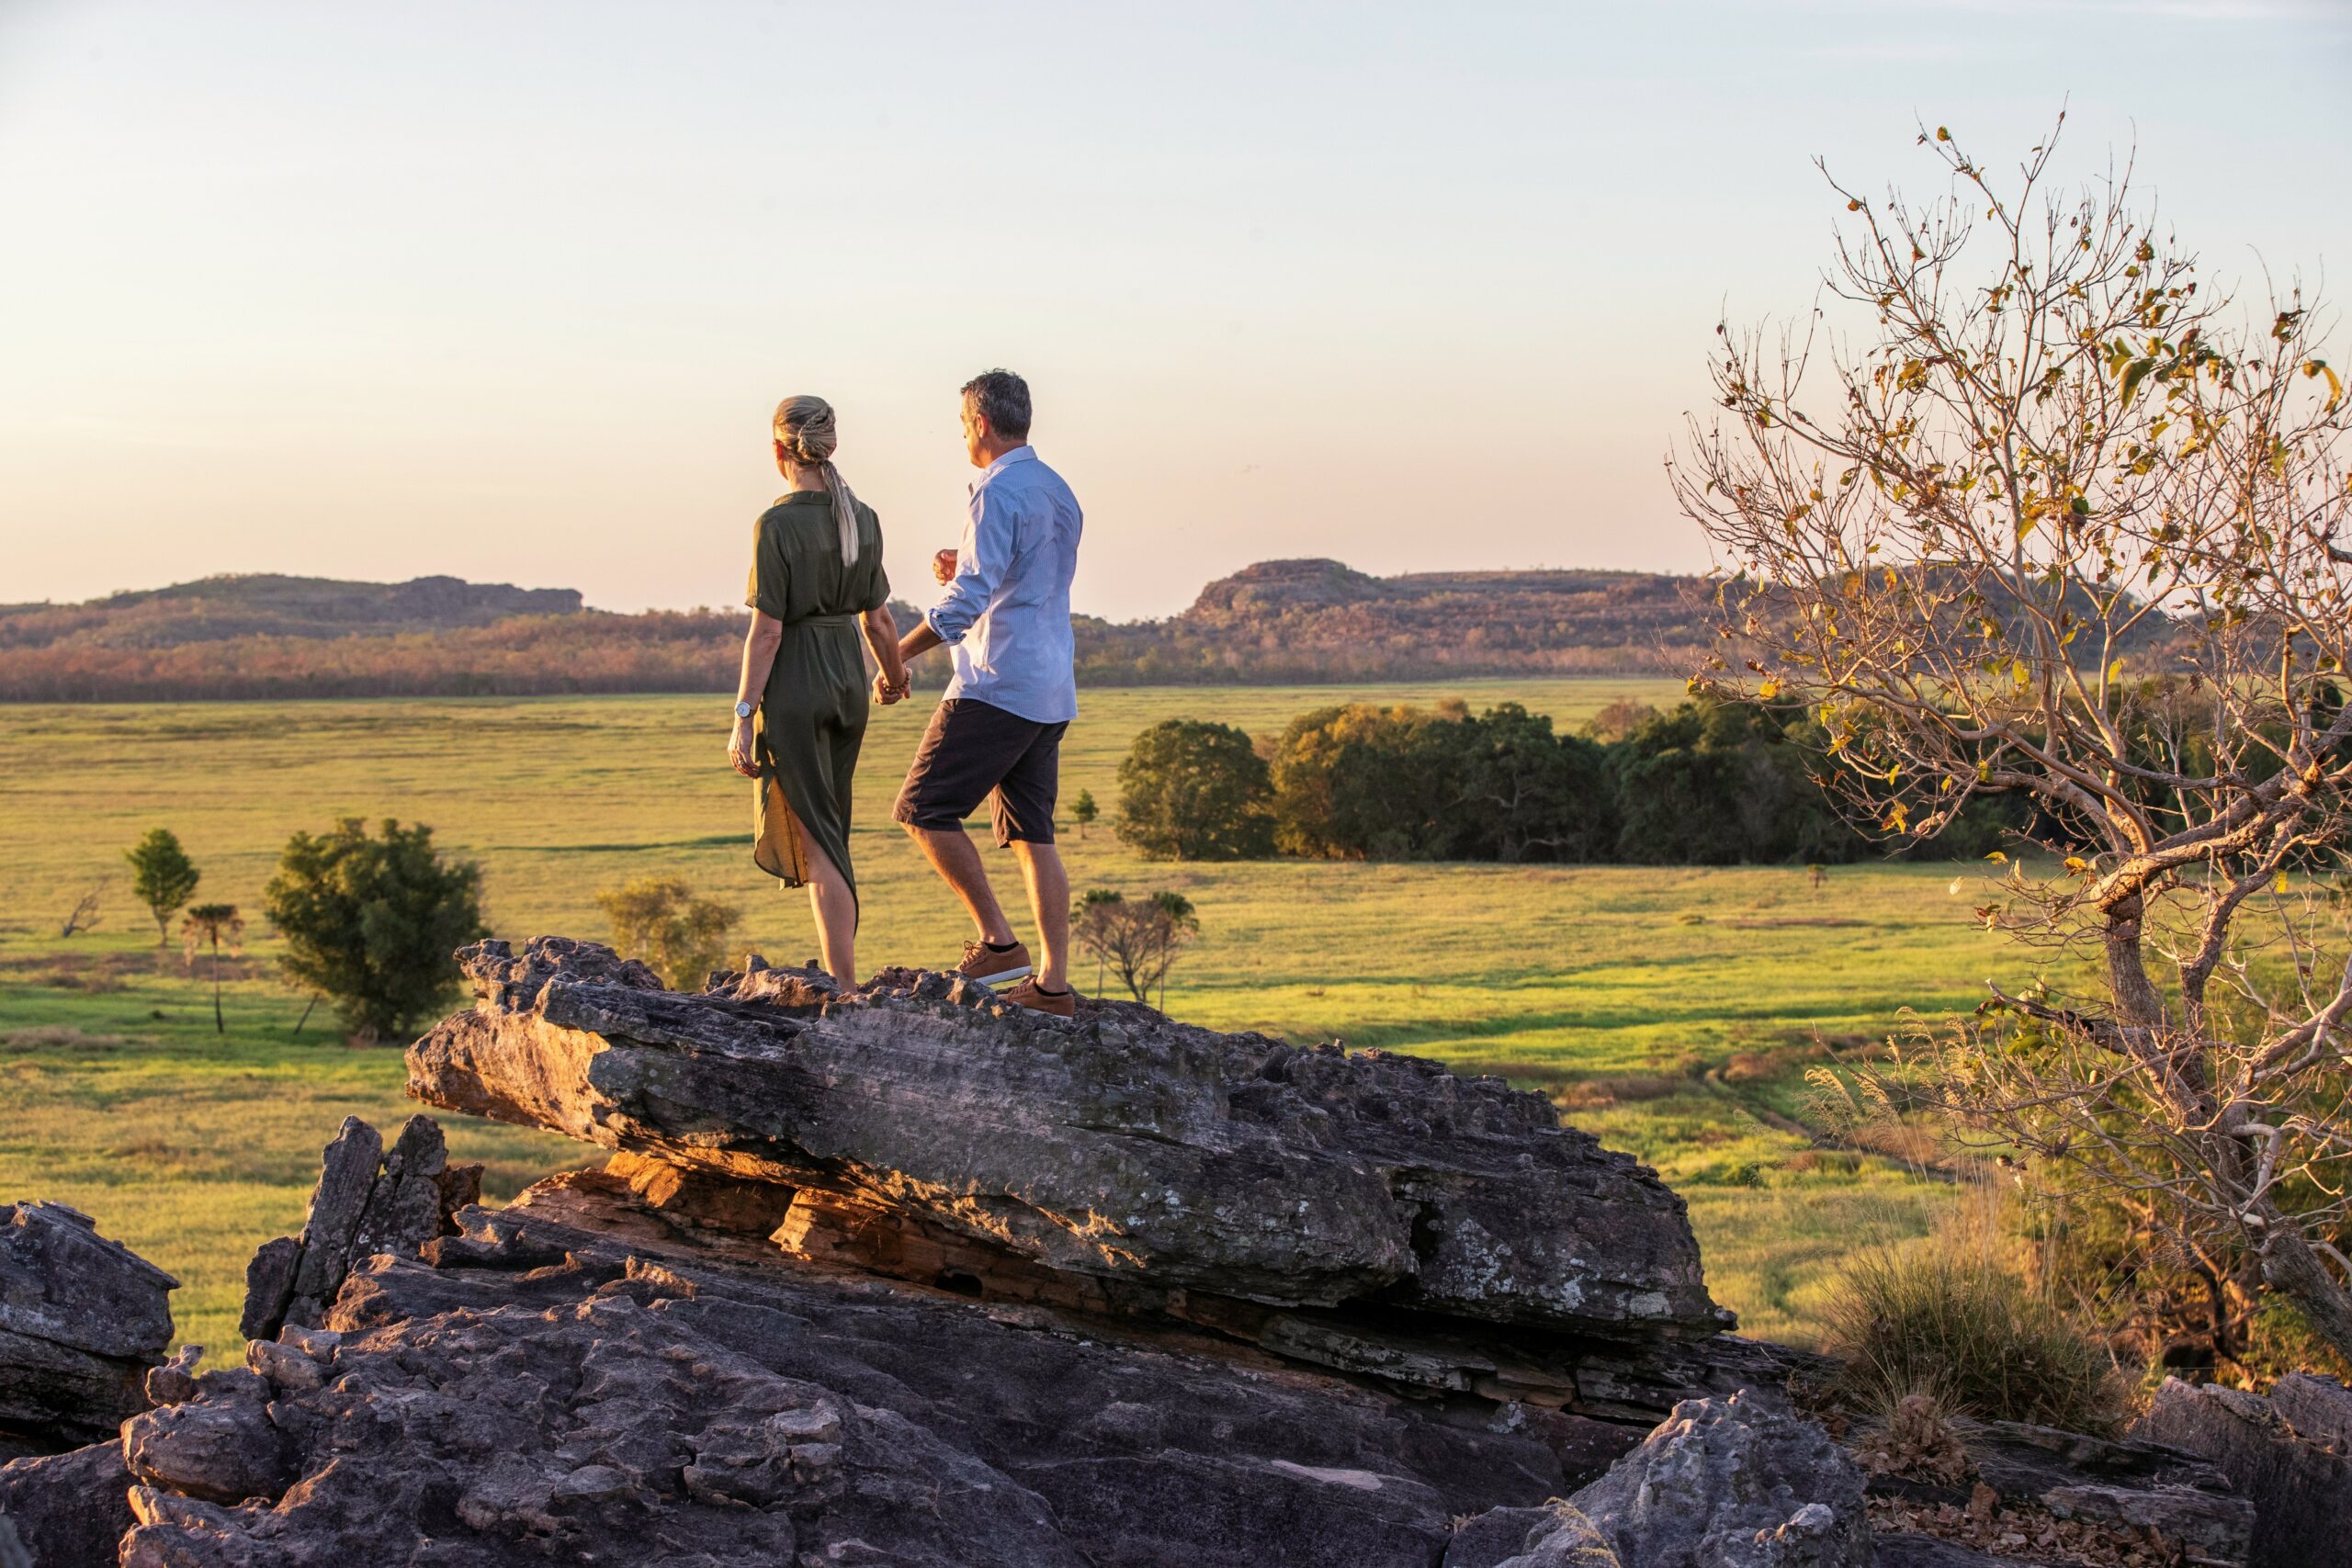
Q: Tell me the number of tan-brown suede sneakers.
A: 2